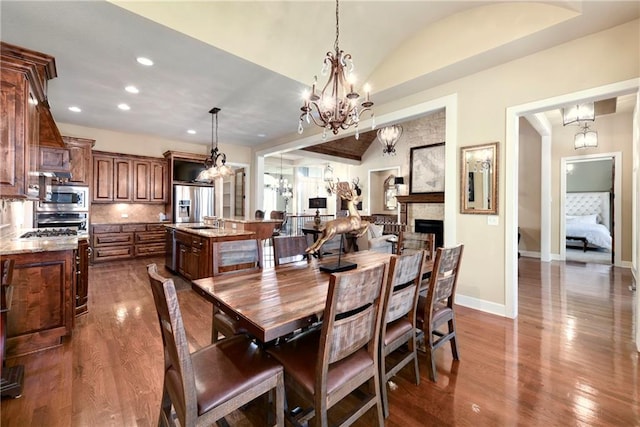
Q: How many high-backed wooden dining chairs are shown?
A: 8